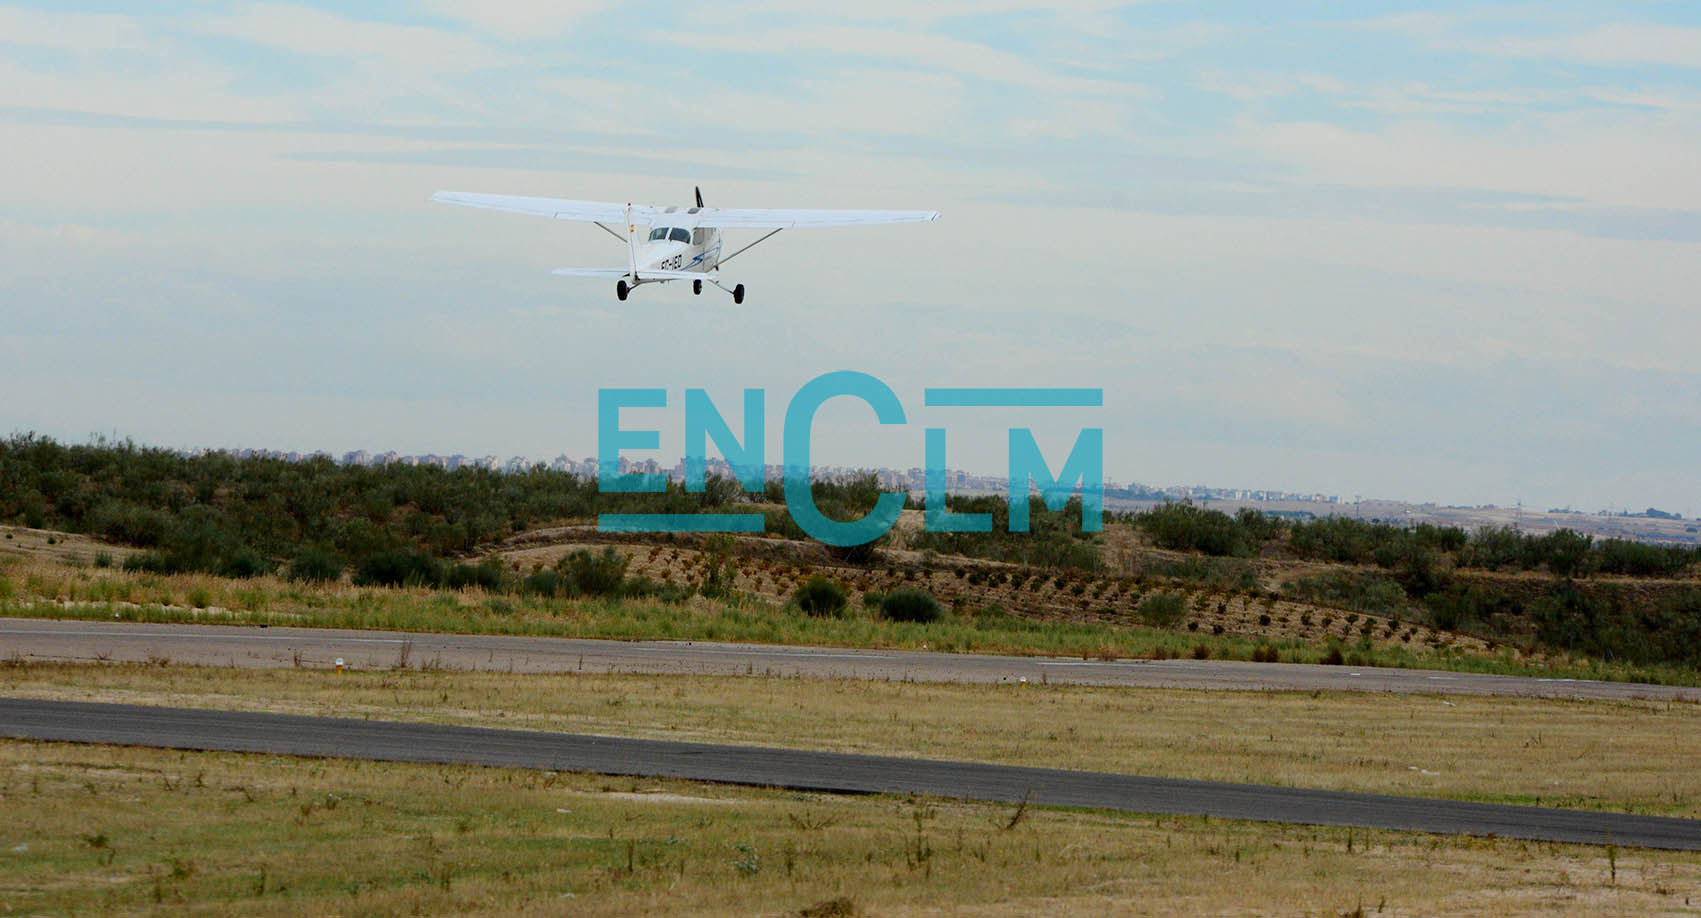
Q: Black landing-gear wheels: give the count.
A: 3